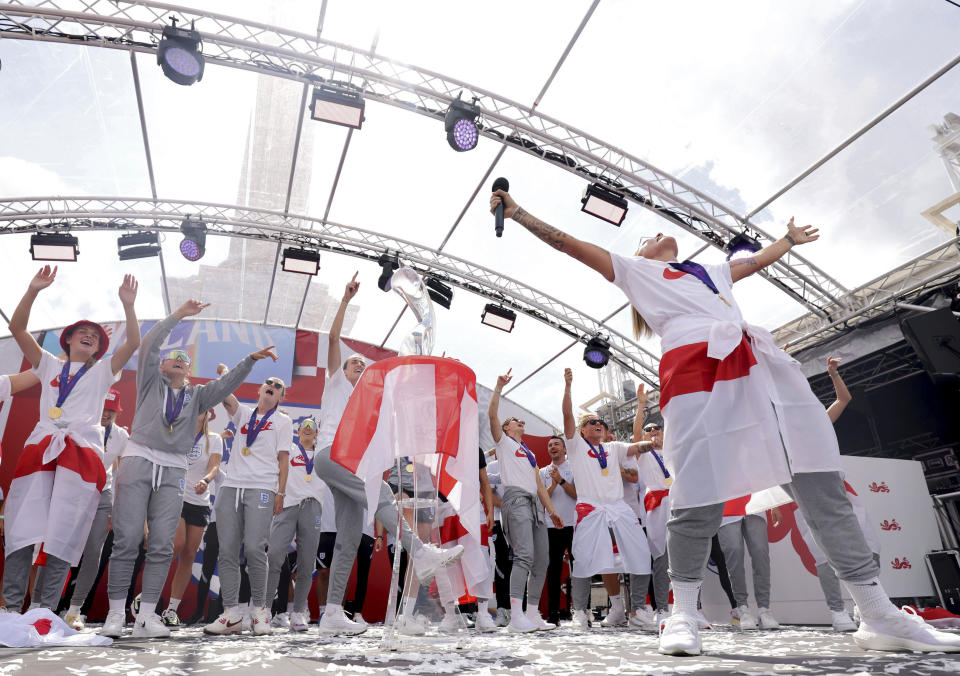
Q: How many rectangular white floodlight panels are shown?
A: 5